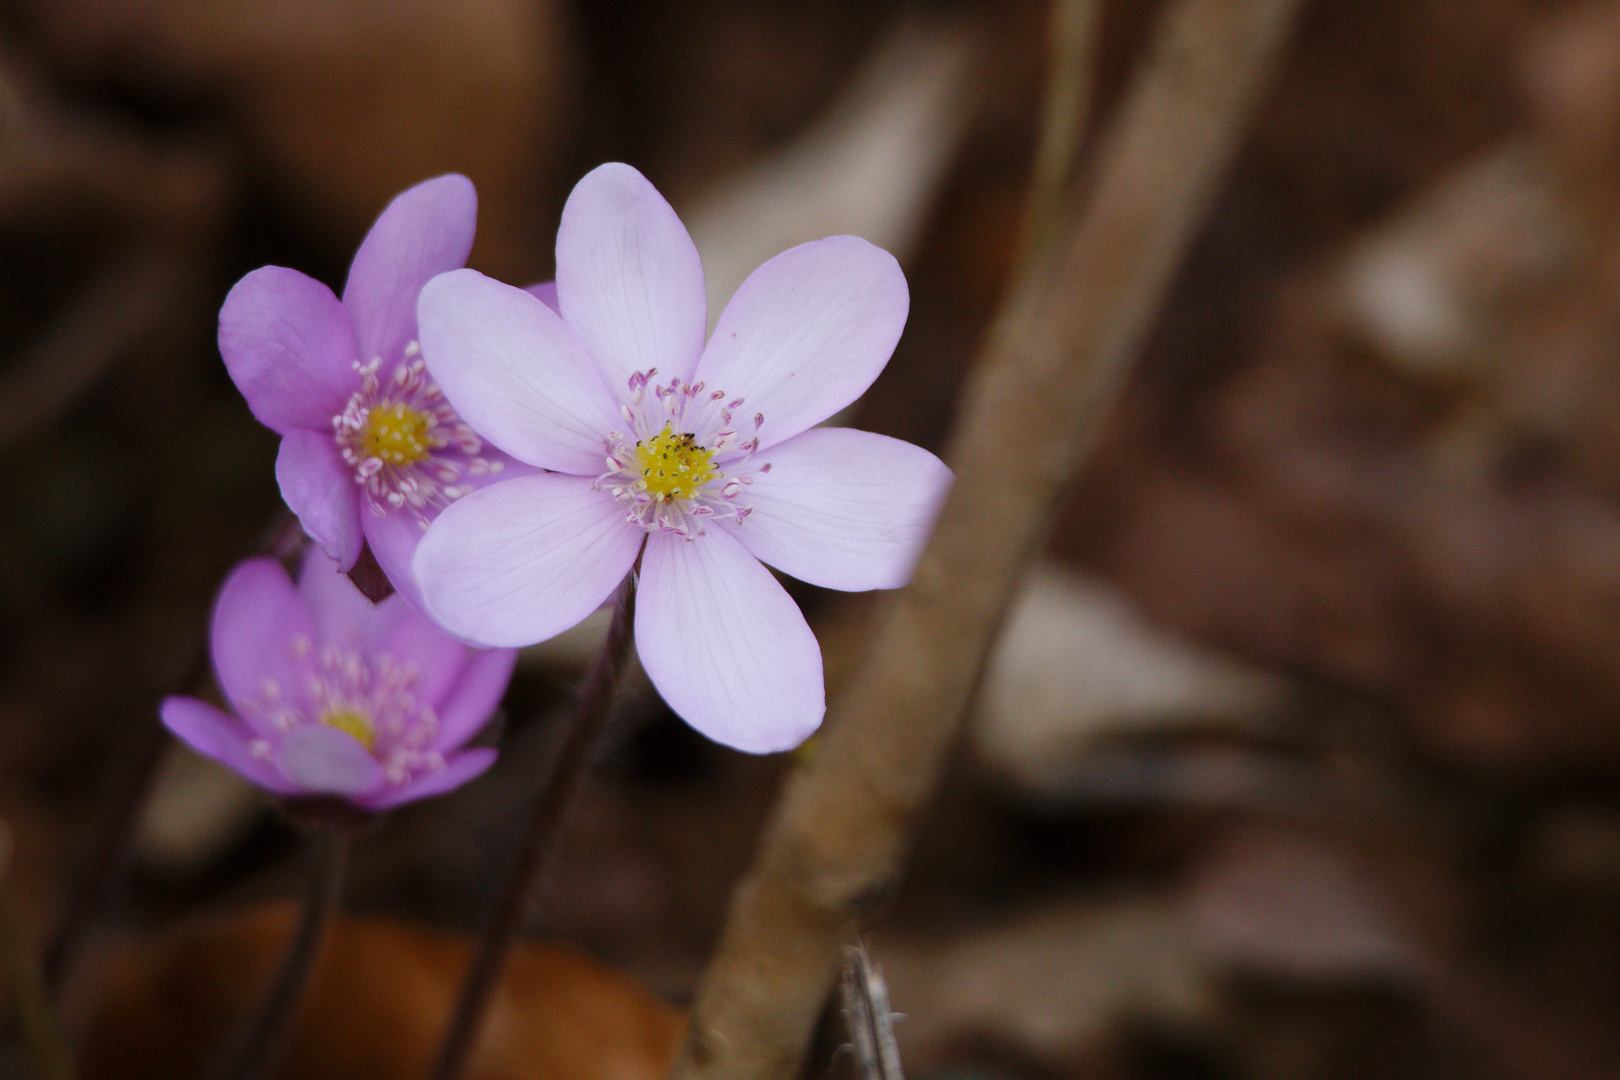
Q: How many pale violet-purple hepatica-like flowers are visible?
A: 3